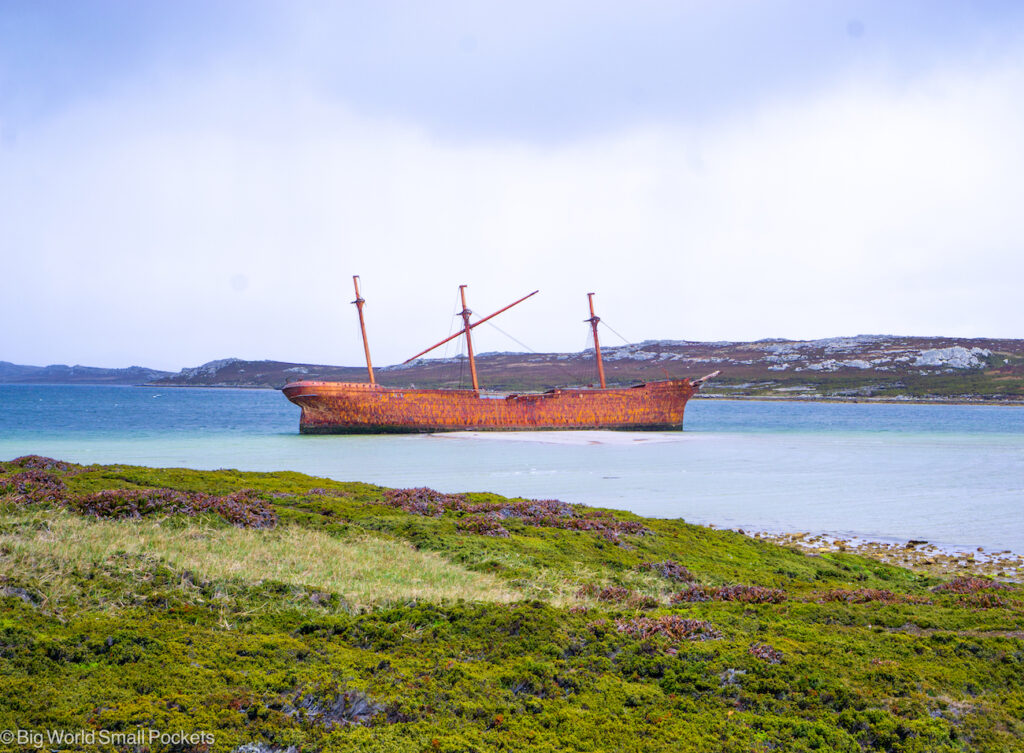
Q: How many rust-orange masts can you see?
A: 3